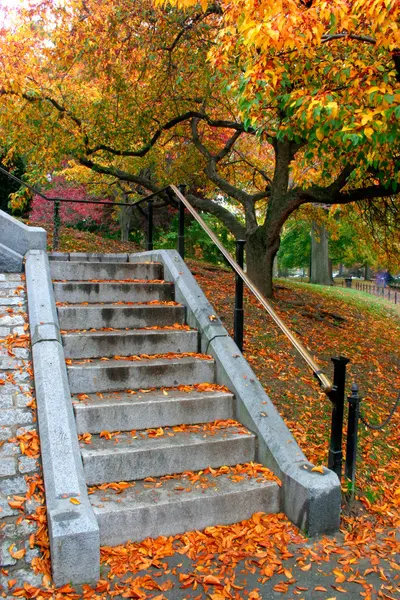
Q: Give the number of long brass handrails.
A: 1